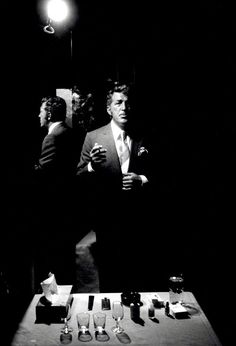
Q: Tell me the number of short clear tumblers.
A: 2